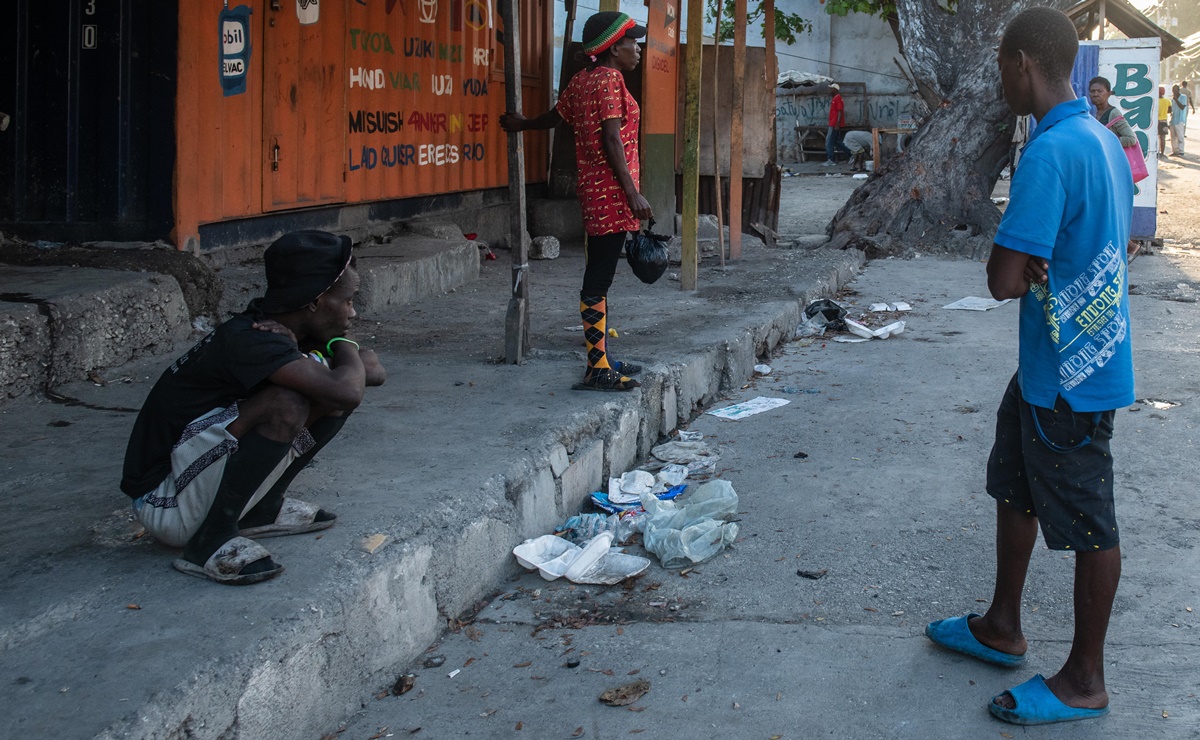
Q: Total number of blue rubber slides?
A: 2